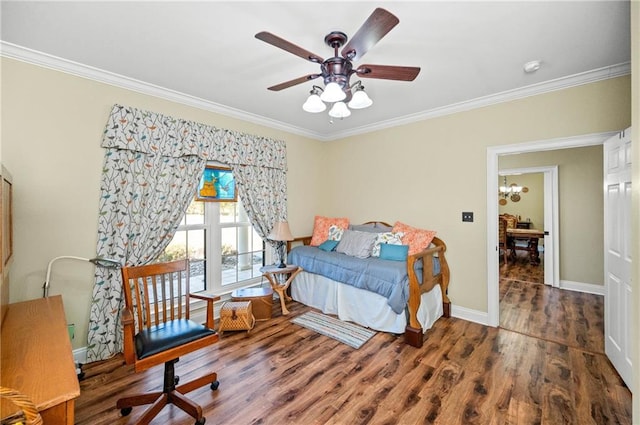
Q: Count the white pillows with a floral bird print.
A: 2